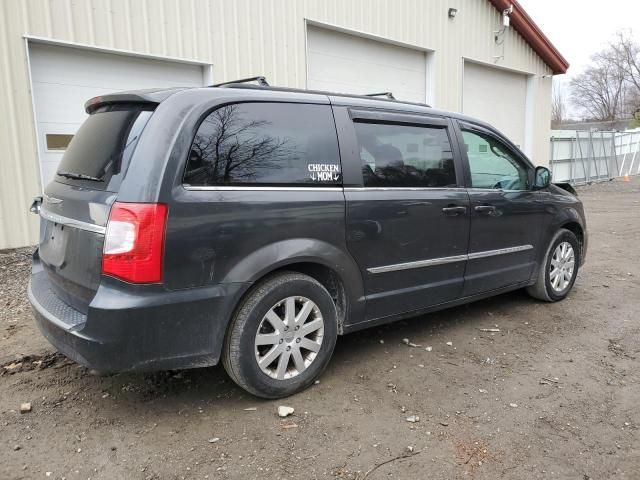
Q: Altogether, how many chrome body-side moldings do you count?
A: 2